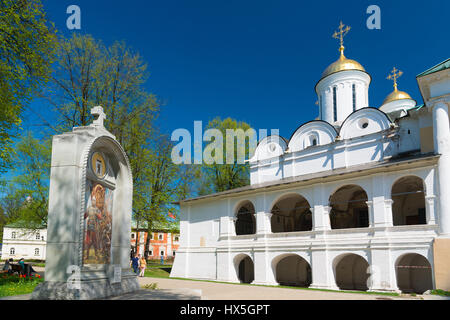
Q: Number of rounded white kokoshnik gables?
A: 3